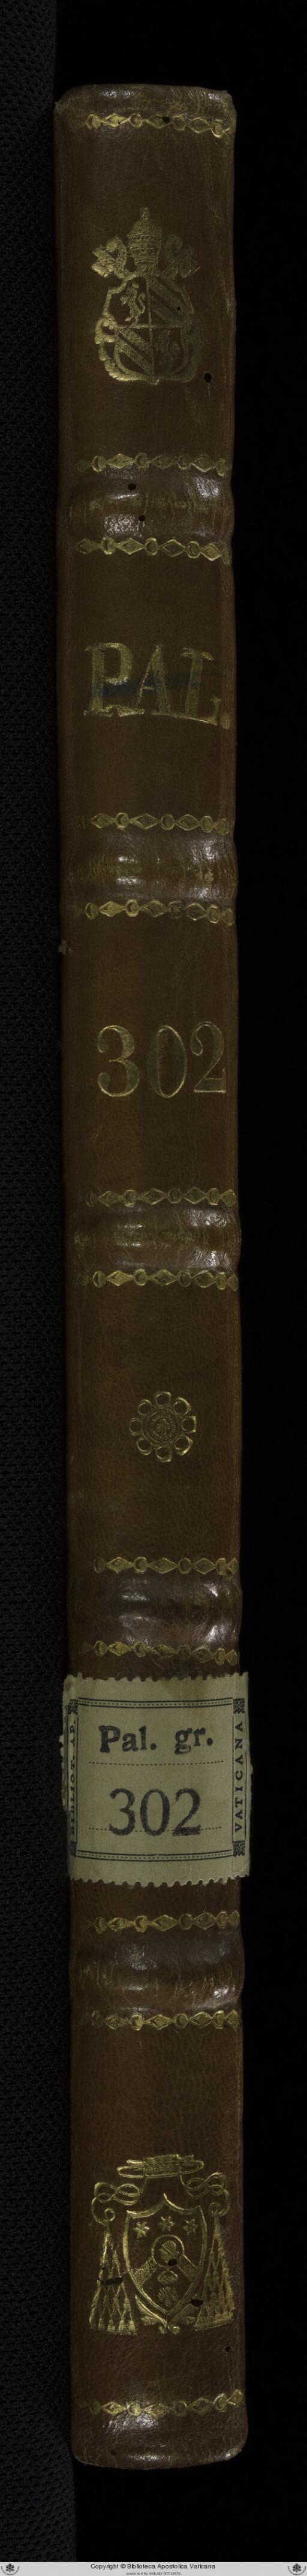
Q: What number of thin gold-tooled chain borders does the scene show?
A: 12